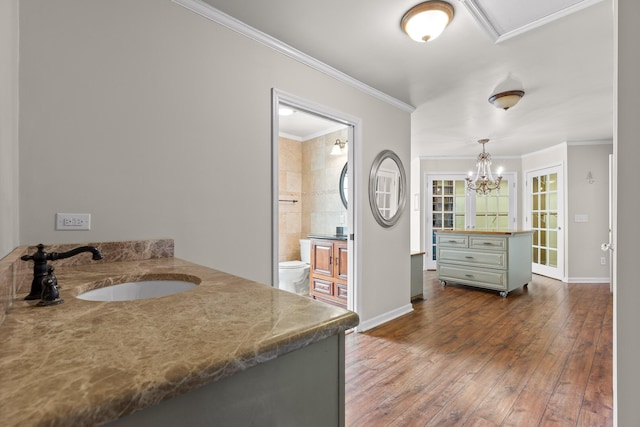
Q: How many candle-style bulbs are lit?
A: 2